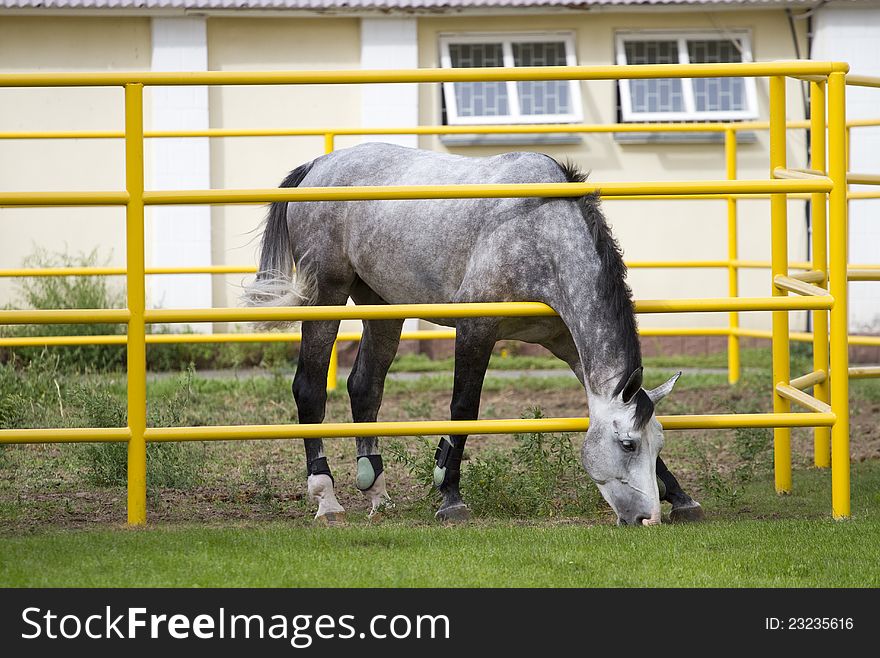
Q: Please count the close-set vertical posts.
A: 3